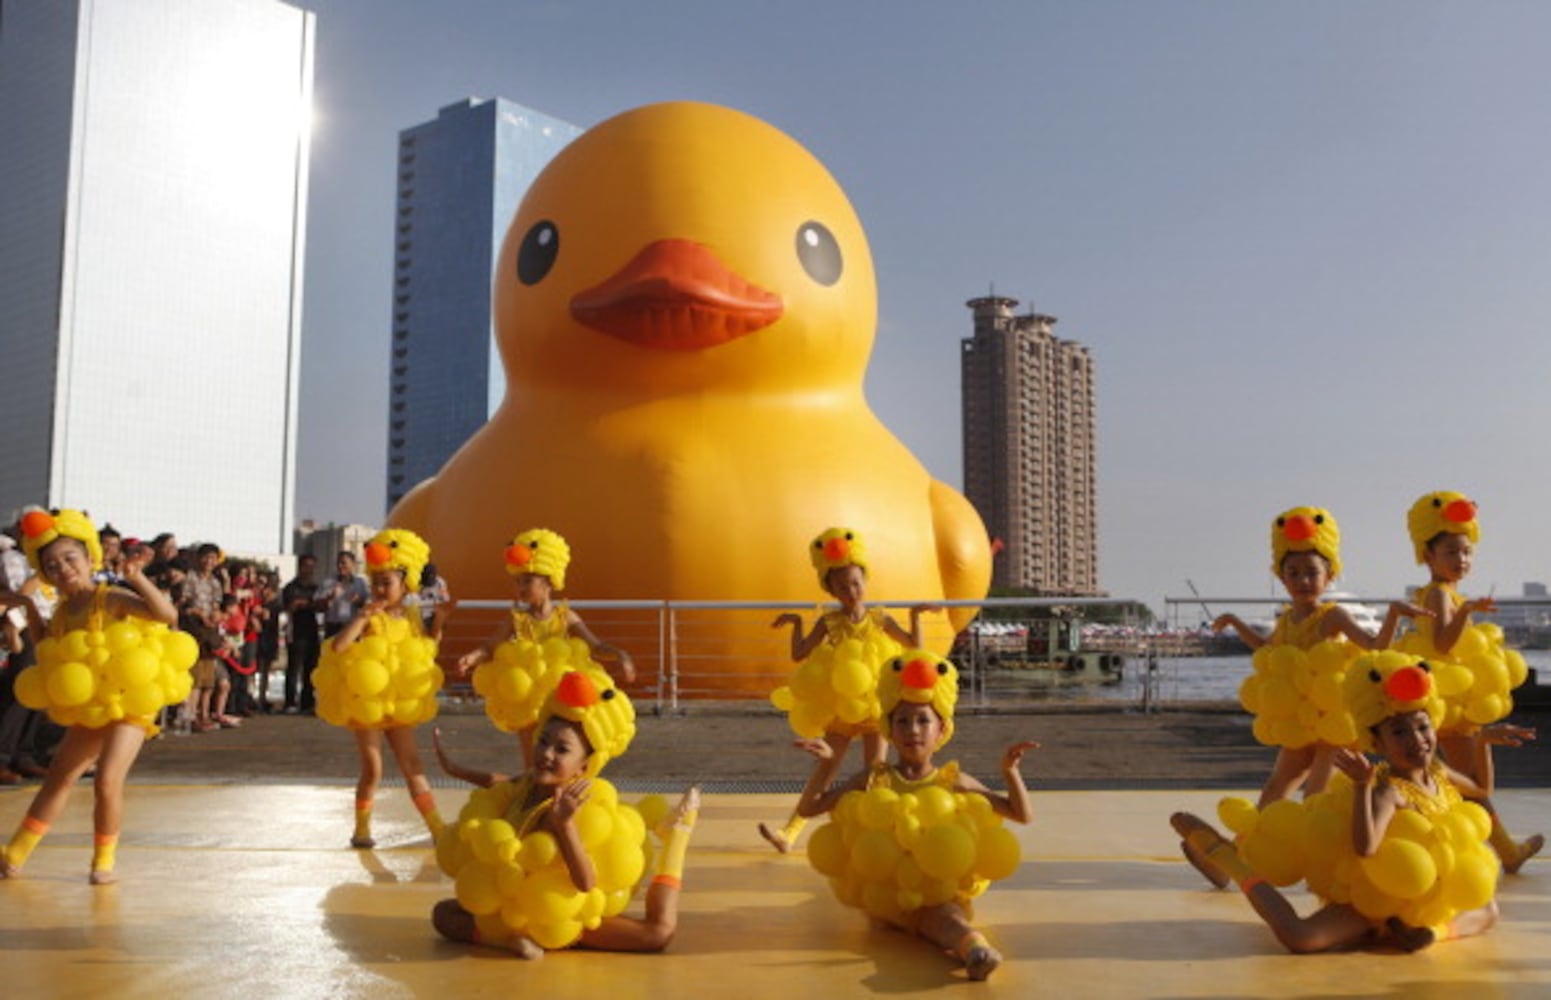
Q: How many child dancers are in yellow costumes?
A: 9